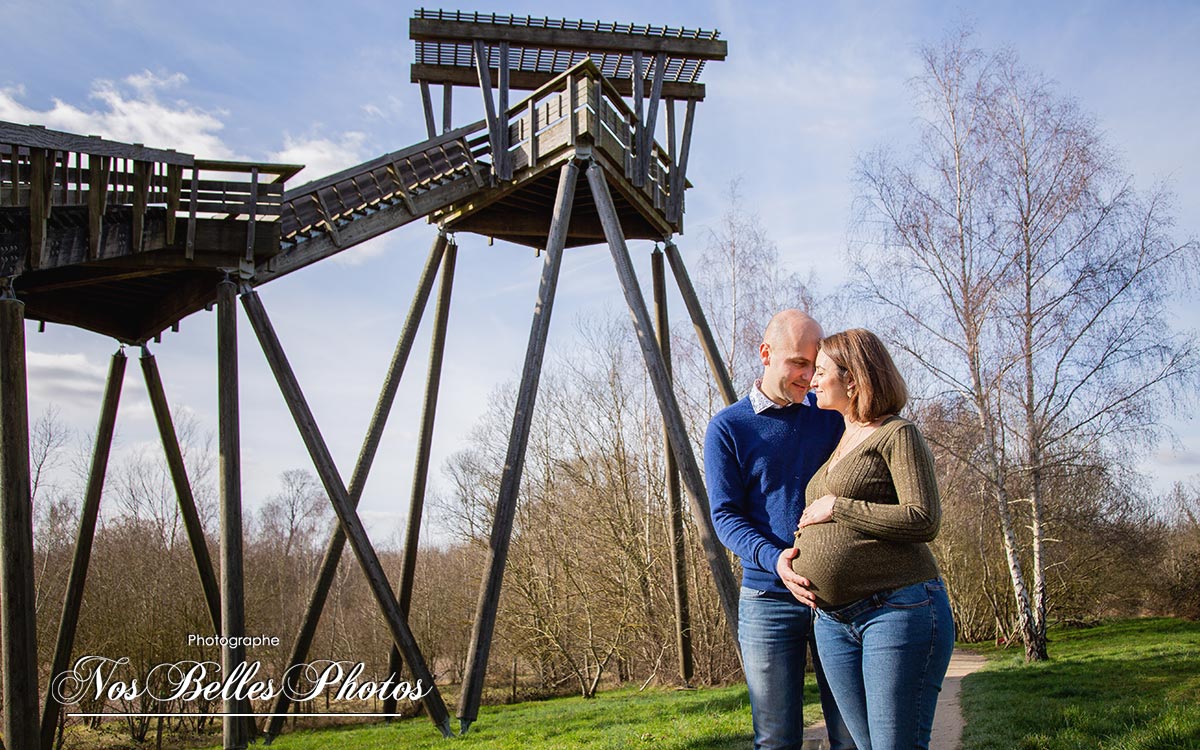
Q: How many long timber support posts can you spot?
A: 11